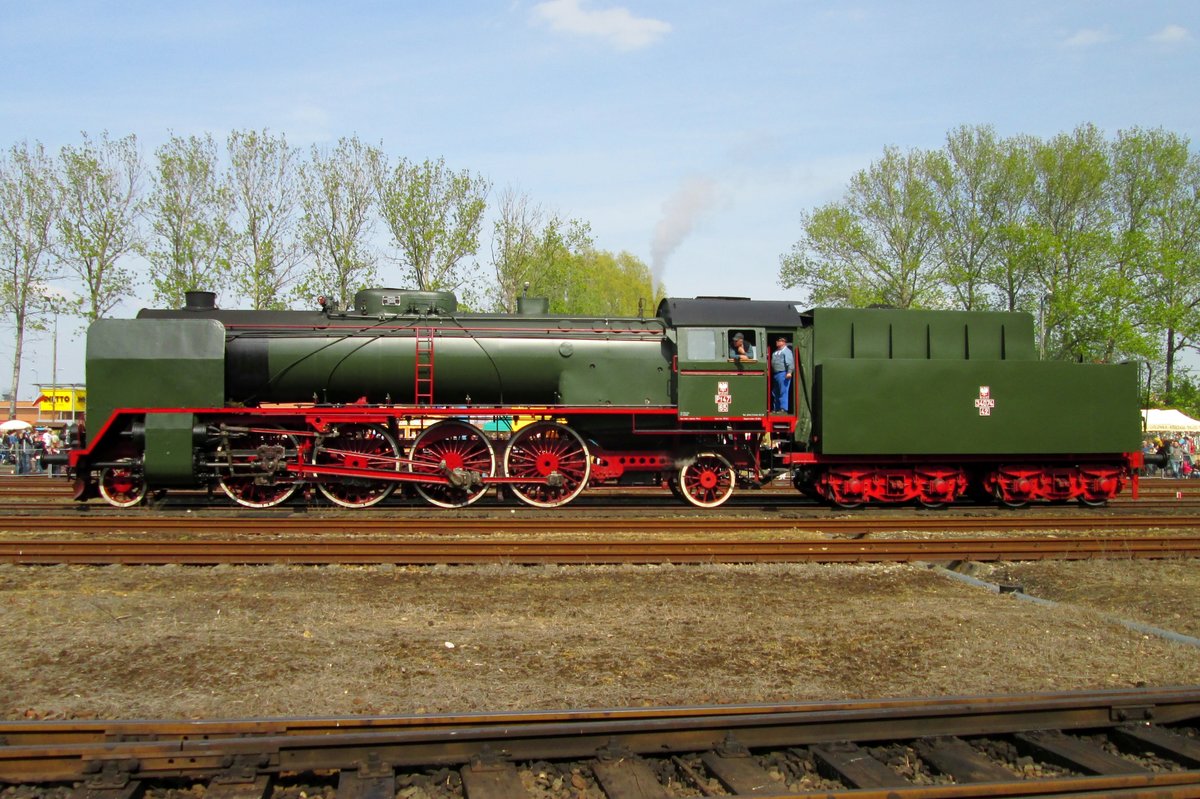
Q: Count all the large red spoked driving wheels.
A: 4